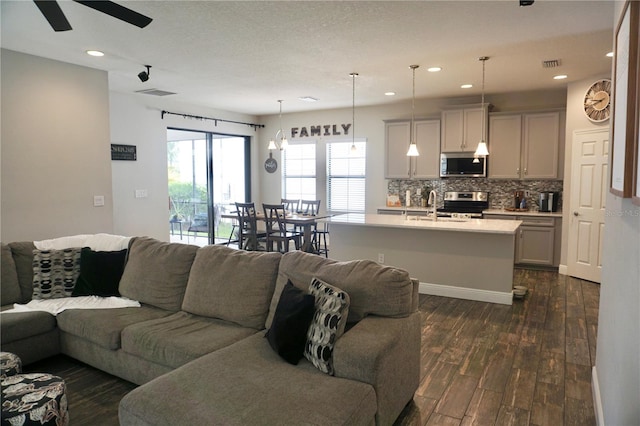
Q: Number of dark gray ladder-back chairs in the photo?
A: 4